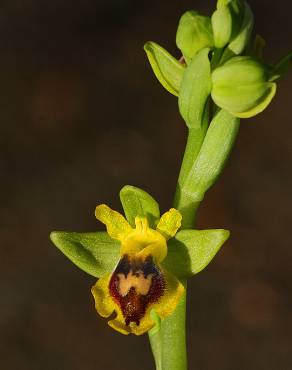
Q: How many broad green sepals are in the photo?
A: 3